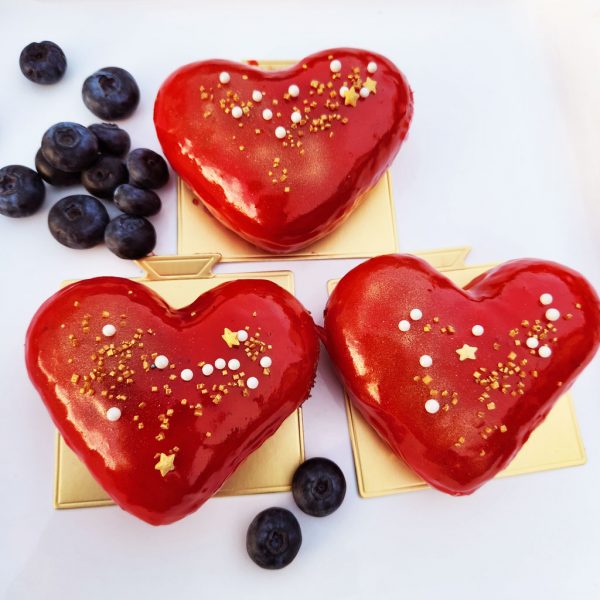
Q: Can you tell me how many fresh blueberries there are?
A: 13